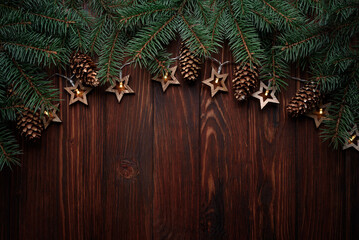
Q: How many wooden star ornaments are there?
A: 8